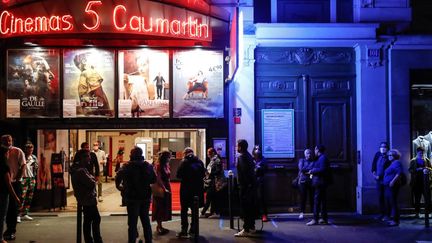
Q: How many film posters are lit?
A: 4